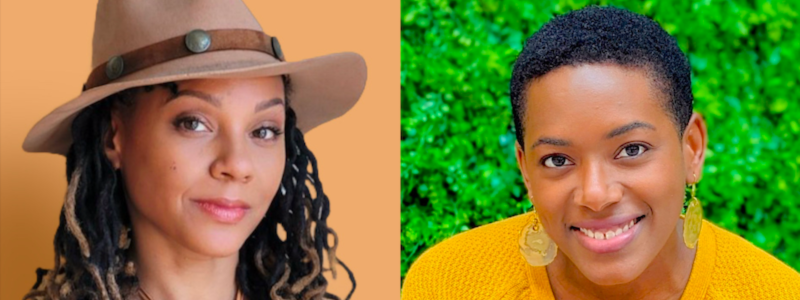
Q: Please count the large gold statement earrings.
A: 2